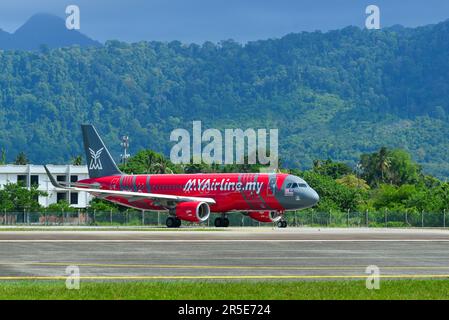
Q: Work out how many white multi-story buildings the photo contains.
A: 1